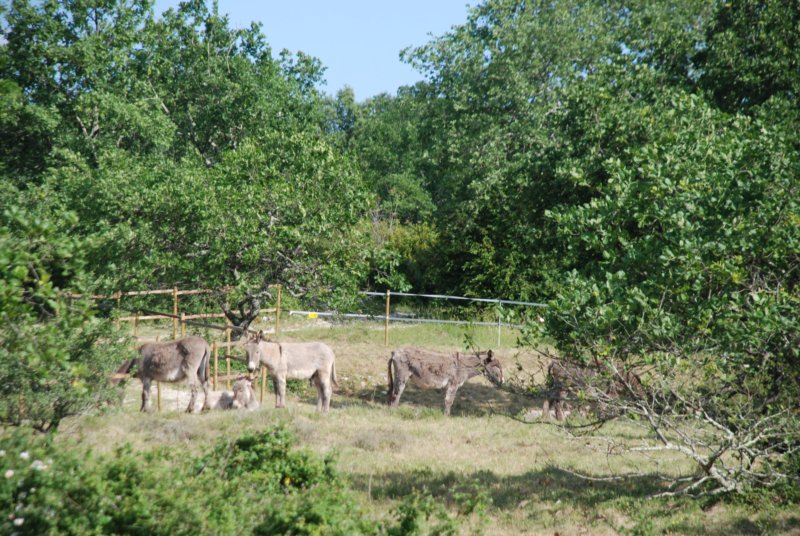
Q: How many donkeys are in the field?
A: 5